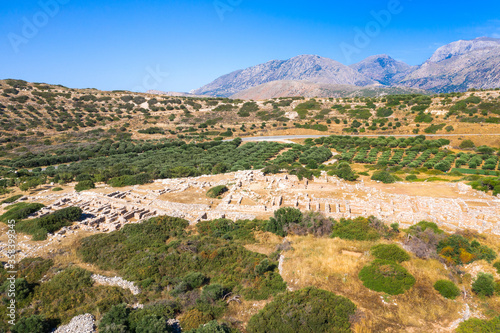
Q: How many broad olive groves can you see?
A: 2